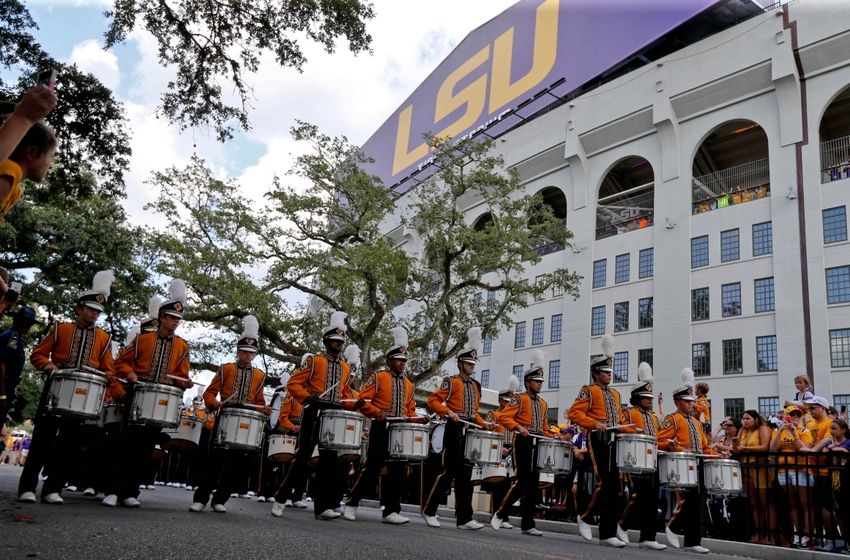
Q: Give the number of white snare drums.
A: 10